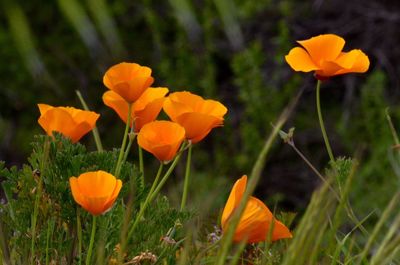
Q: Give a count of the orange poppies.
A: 8